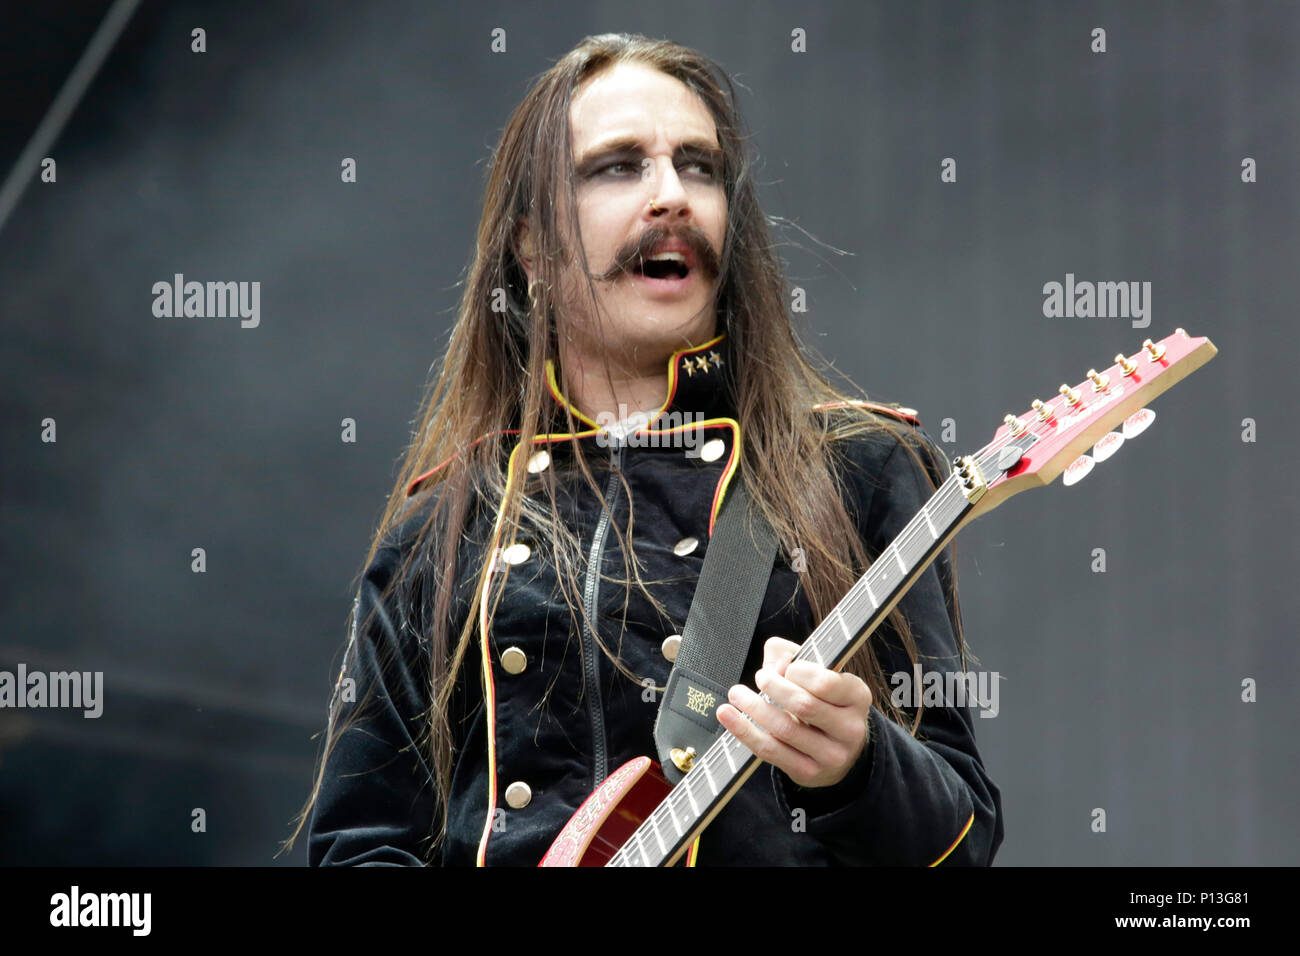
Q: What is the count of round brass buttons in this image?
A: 7